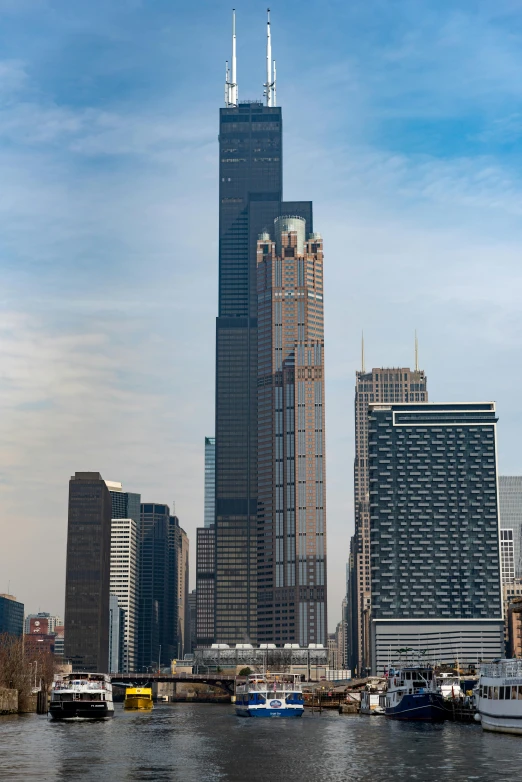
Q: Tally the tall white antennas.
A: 2